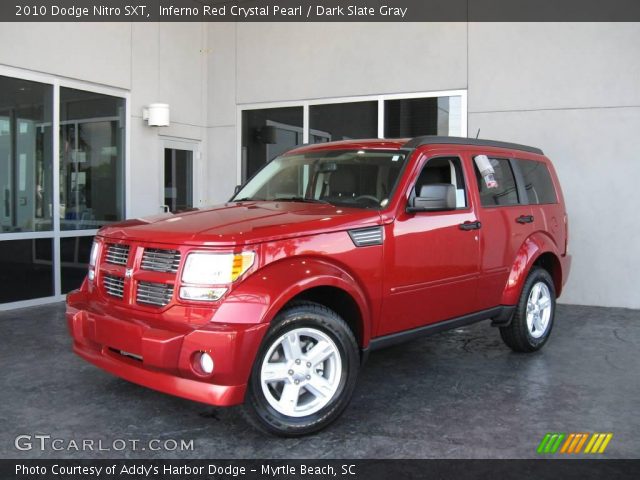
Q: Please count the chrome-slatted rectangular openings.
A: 4